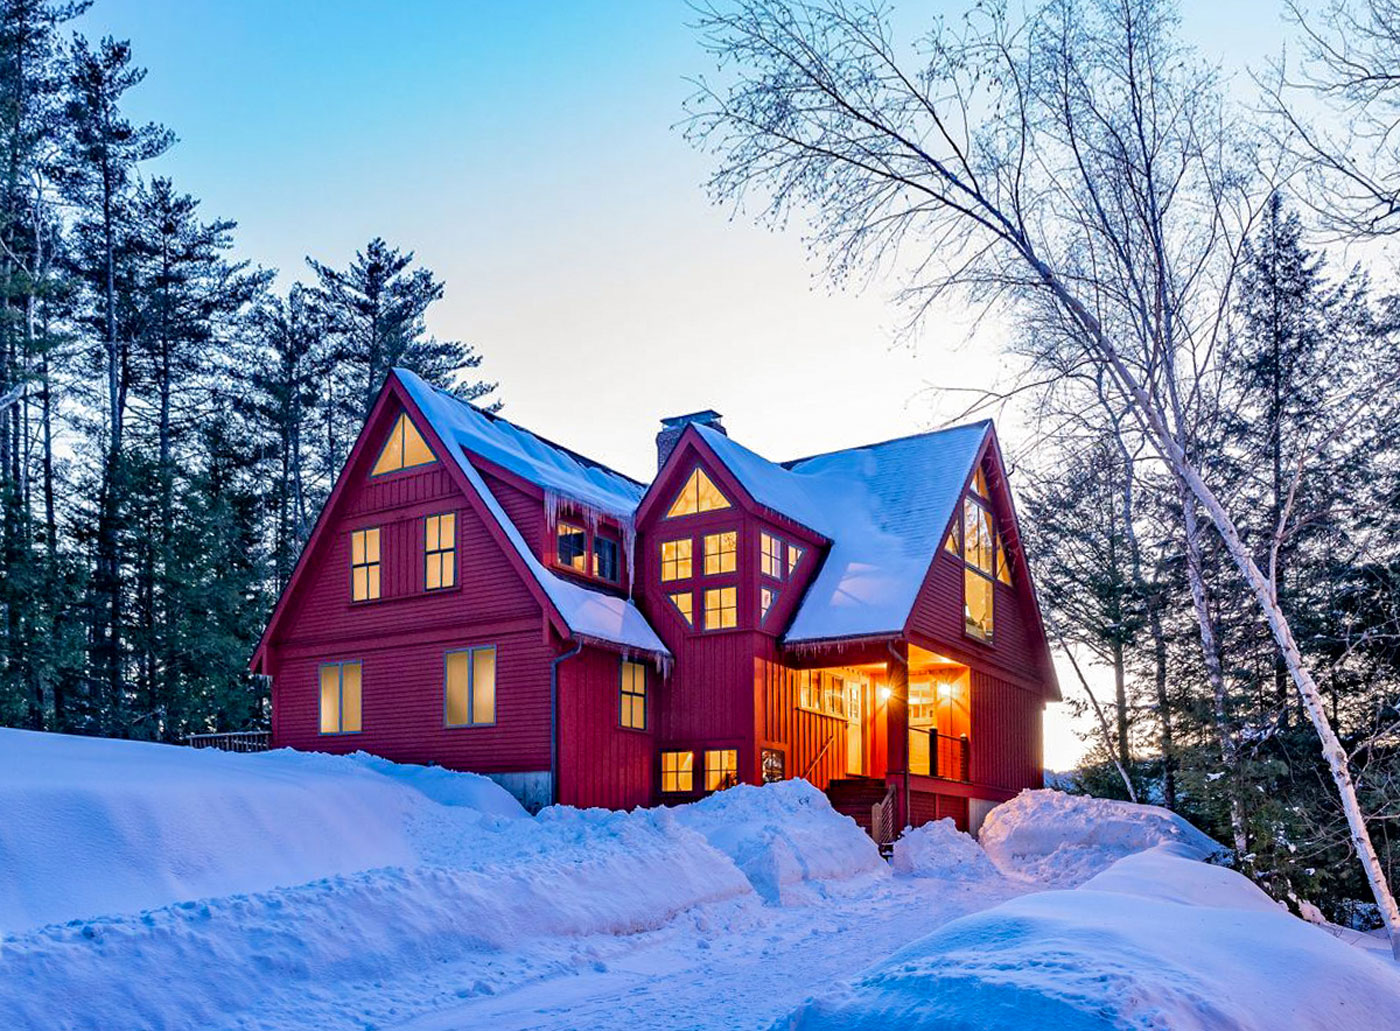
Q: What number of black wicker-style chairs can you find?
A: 0